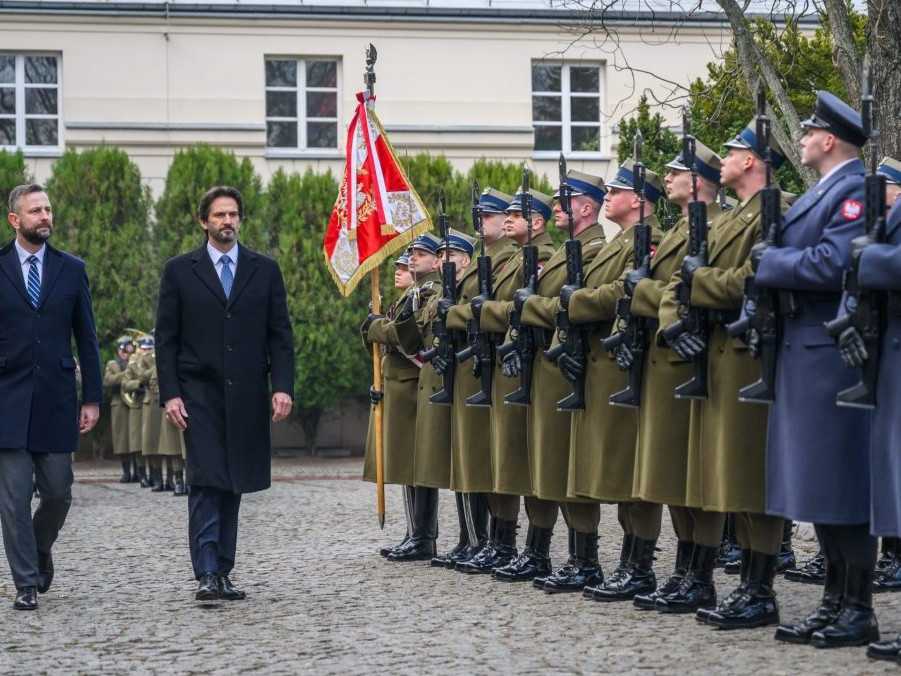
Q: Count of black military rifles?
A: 8